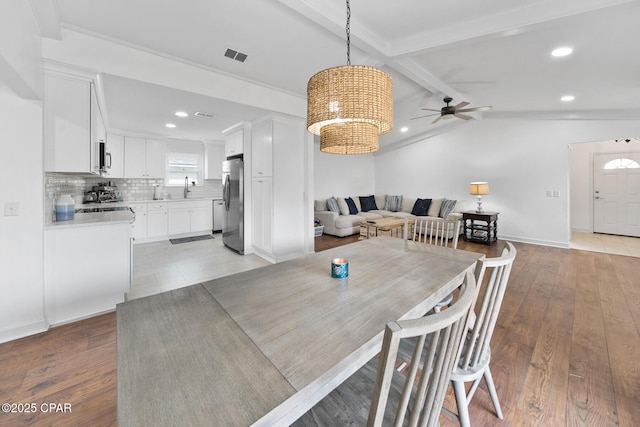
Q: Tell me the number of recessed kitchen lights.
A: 2